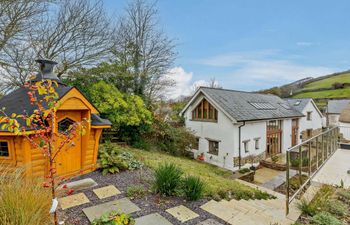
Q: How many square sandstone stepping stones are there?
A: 3